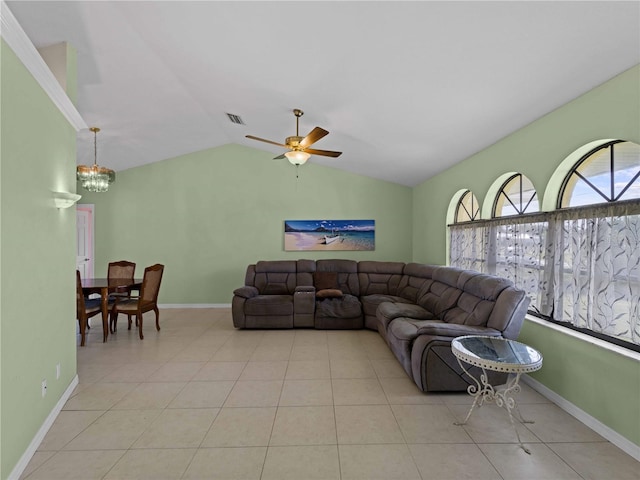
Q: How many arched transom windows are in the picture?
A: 3